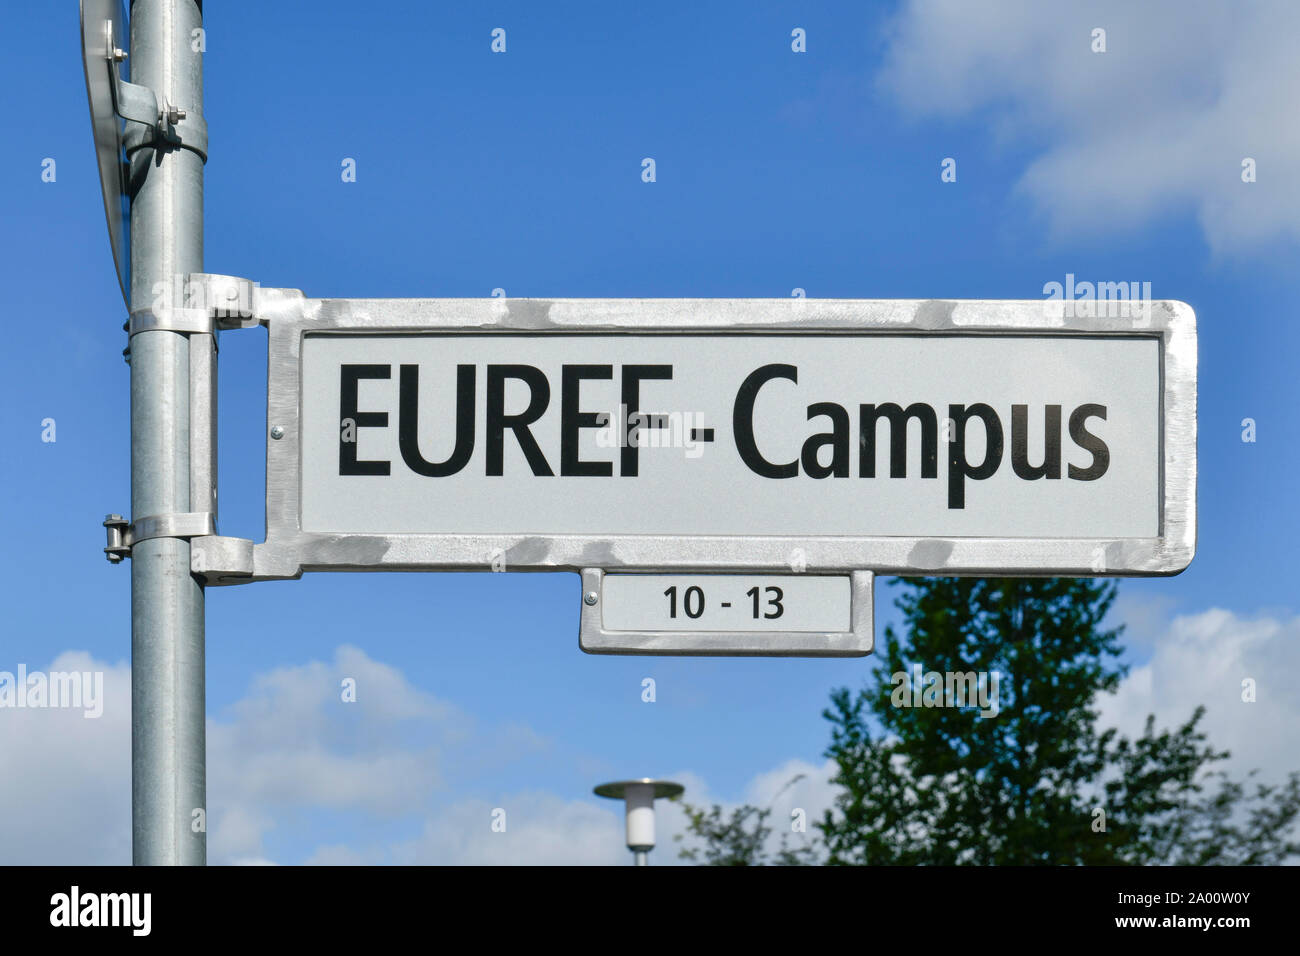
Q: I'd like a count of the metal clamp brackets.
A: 3